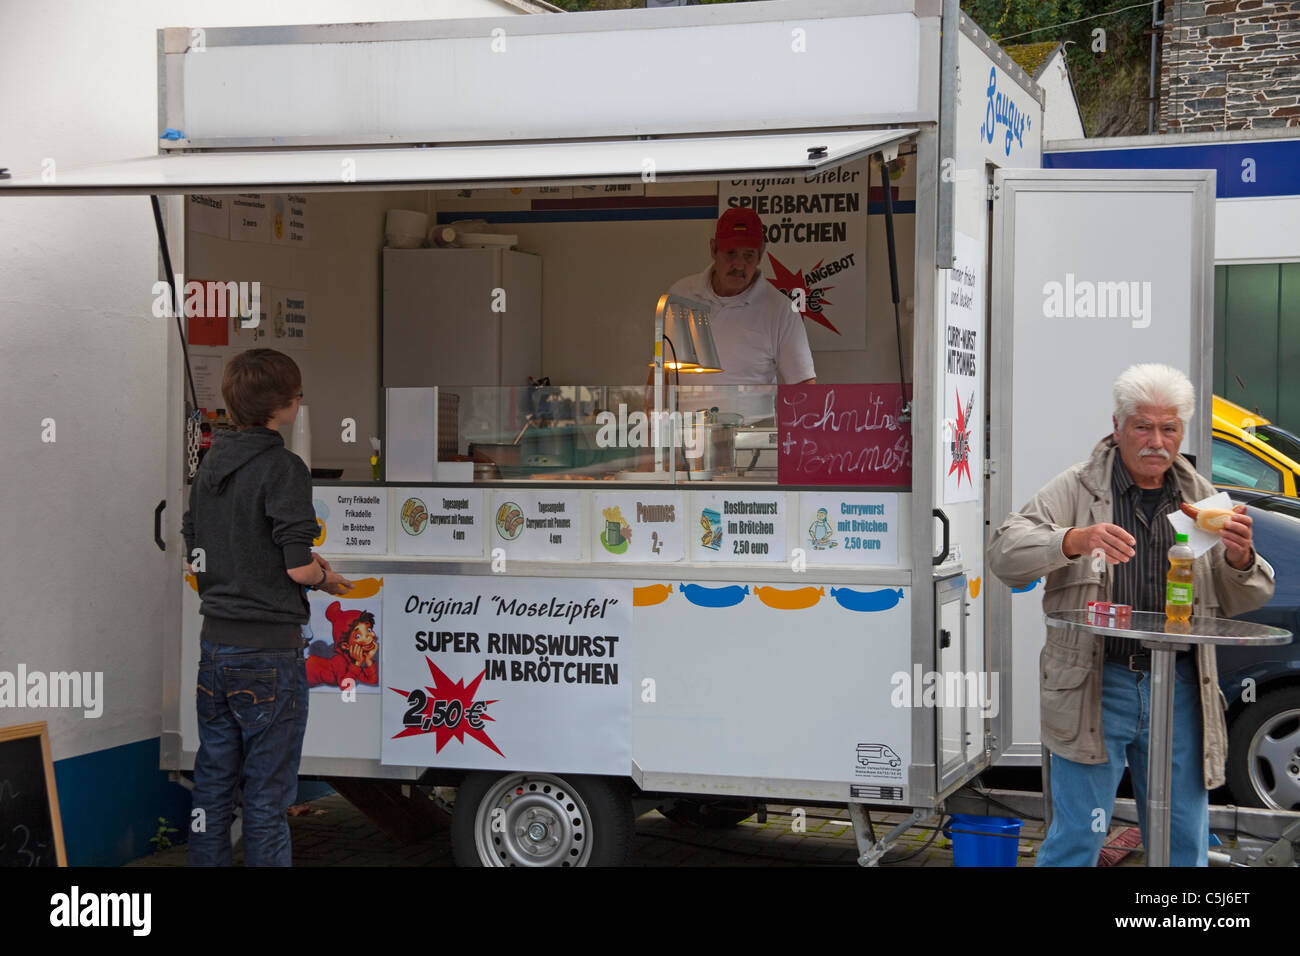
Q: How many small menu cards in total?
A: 6